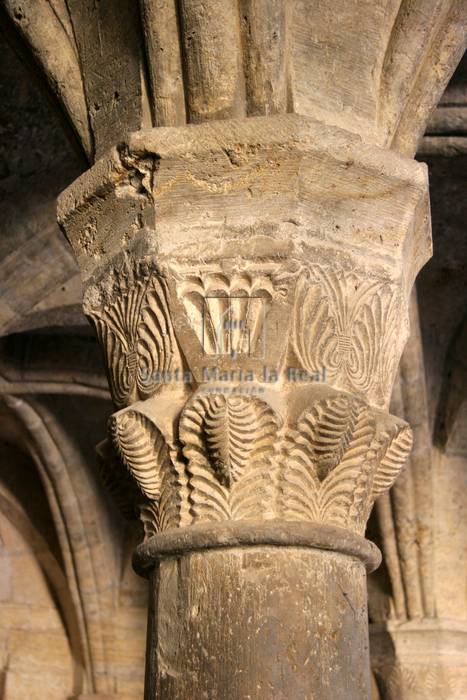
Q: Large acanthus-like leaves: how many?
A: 4